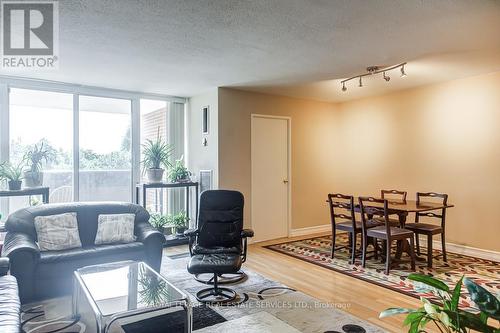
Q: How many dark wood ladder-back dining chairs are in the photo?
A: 4